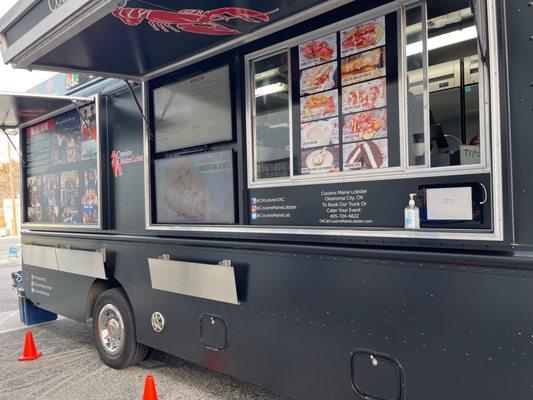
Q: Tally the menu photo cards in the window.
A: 10